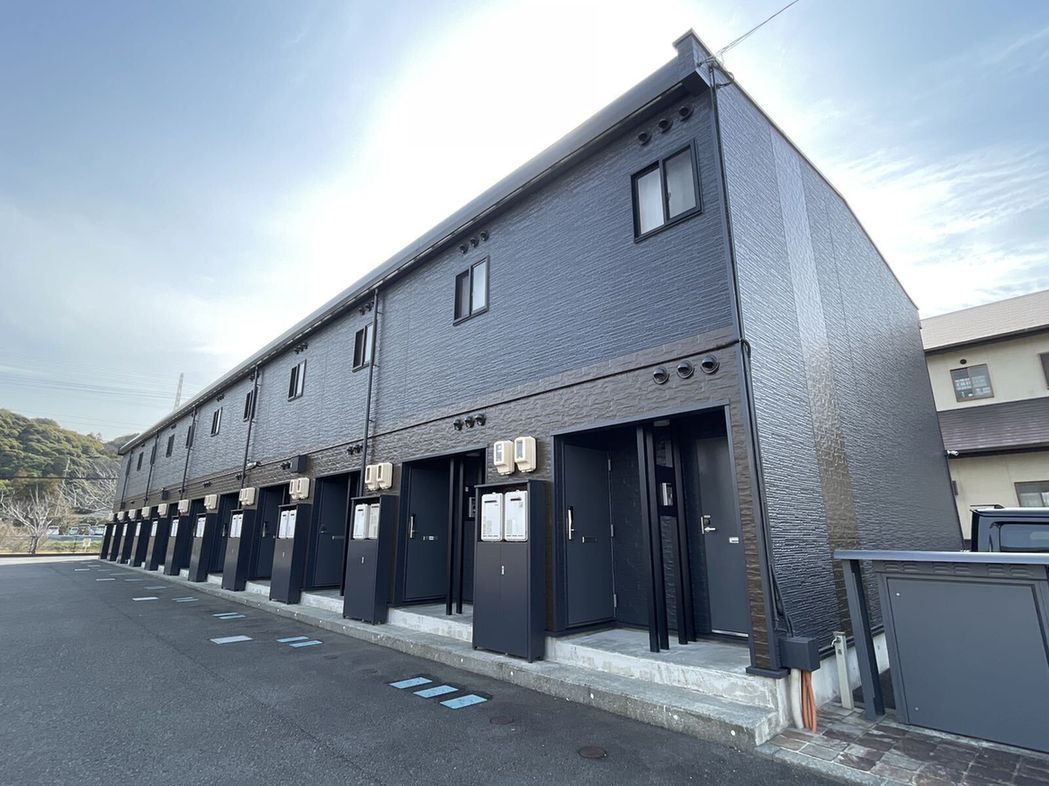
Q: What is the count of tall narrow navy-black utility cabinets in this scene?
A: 11